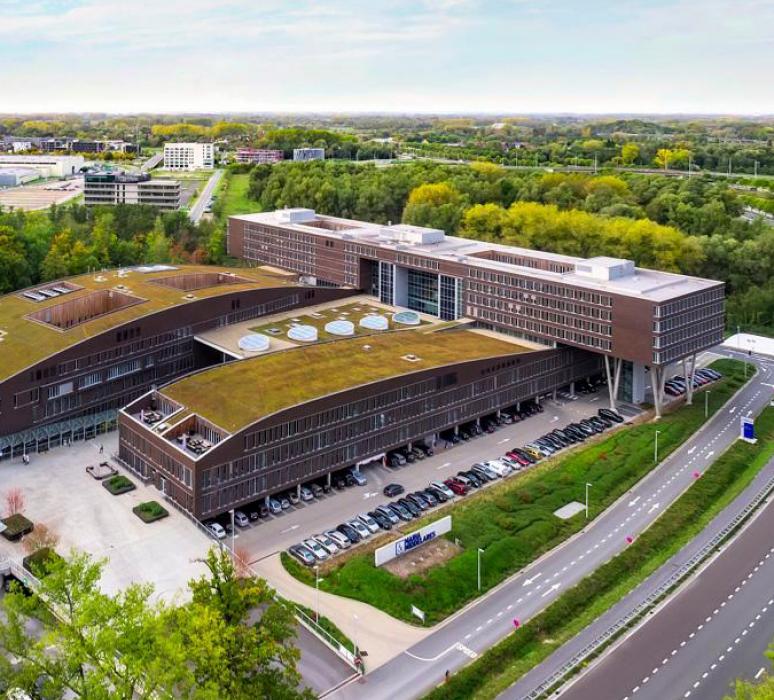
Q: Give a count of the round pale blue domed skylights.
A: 5